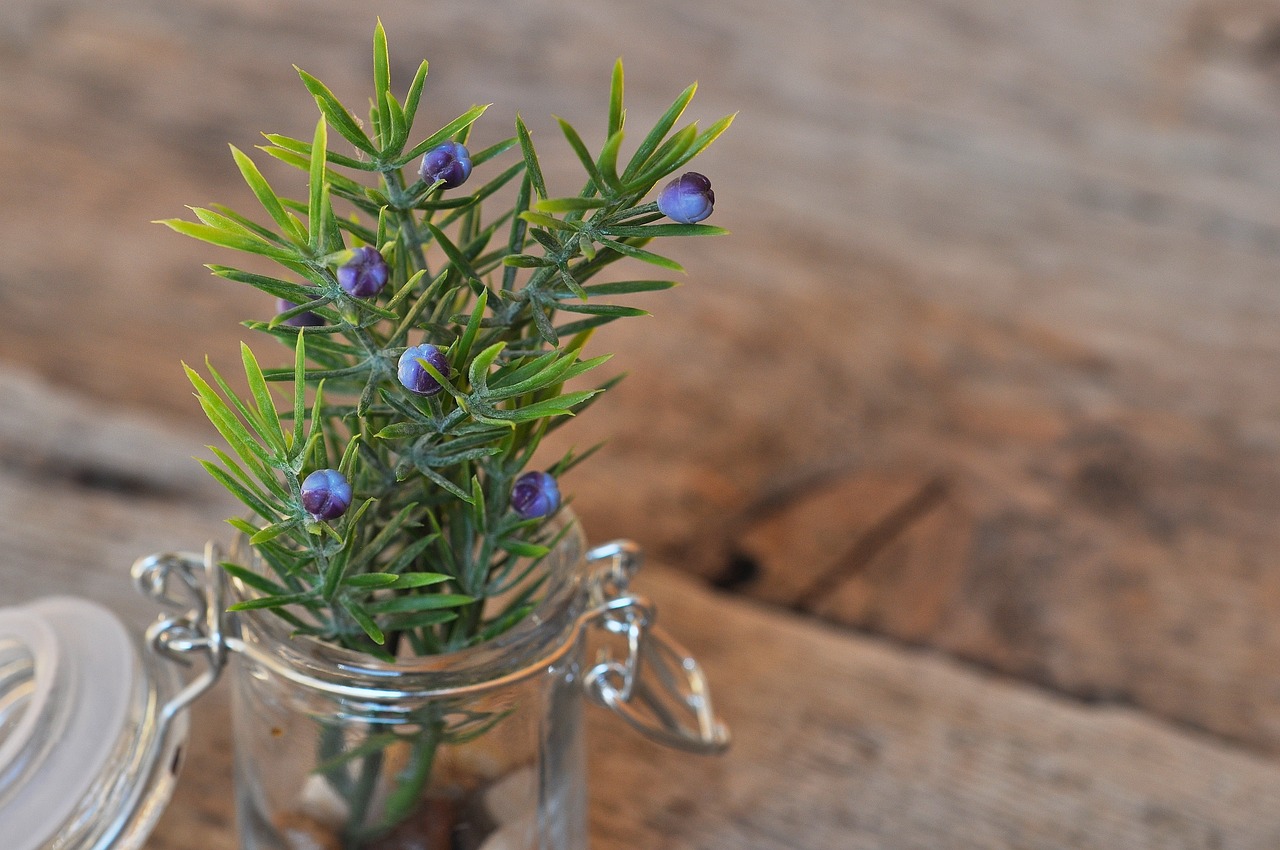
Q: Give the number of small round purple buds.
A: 7